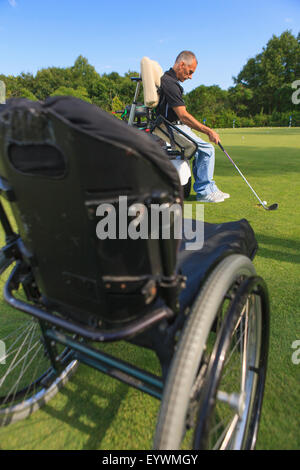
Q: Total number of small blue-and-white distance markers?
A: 3